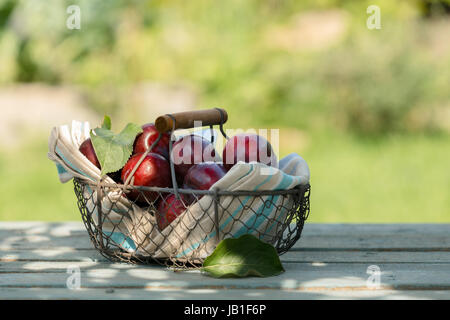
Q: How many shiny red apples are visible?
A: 7